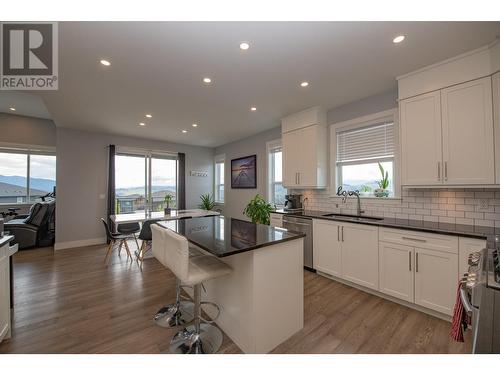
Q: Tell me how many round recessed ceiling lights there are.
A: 11